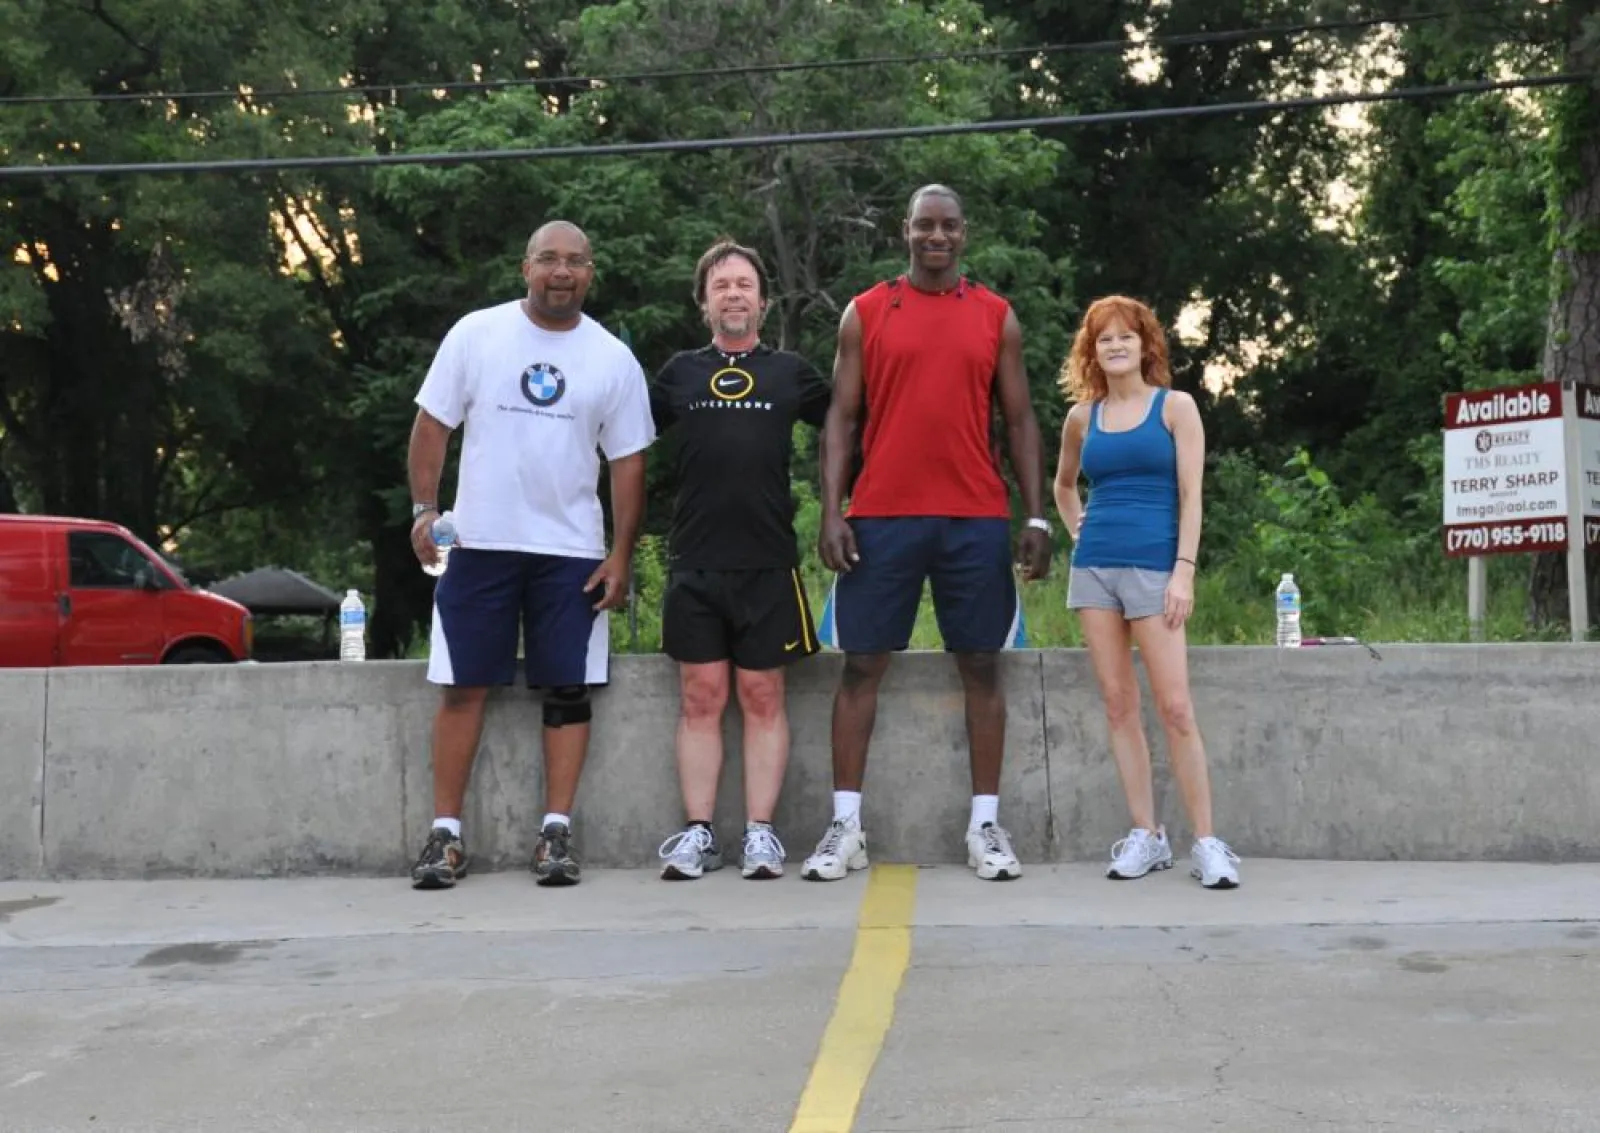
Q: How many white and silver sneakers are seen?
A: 6